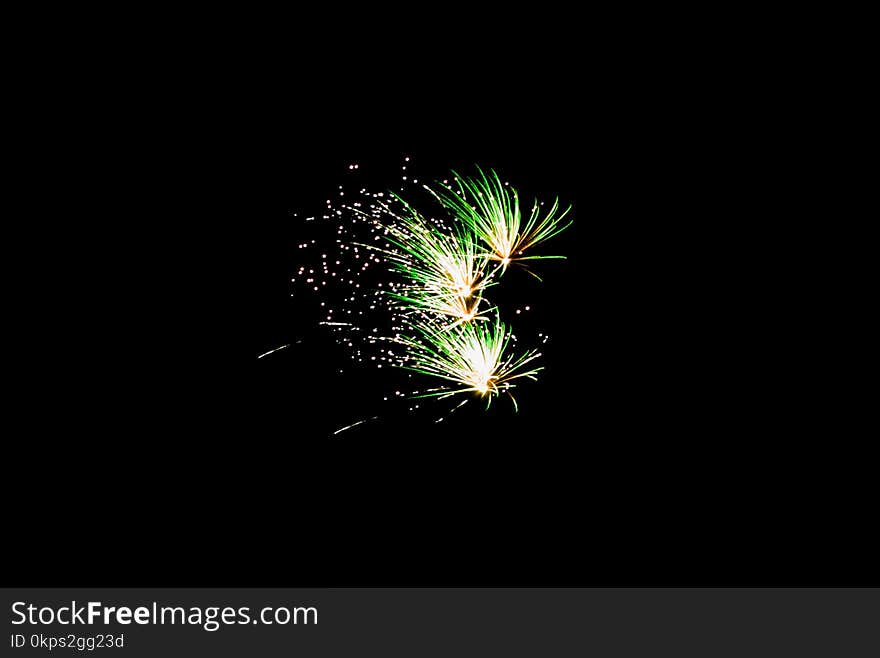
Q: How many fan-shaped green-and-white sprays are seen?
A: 4